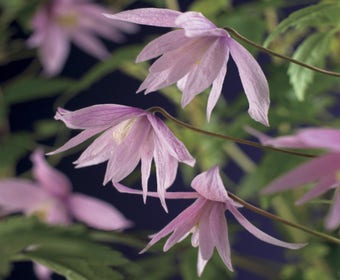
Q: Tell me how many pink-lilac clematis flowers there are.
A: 6